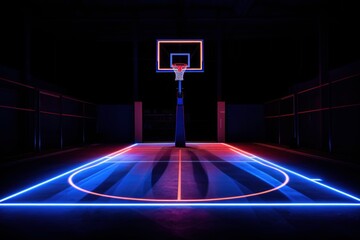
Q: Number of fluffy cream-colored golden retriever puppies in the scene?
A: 0